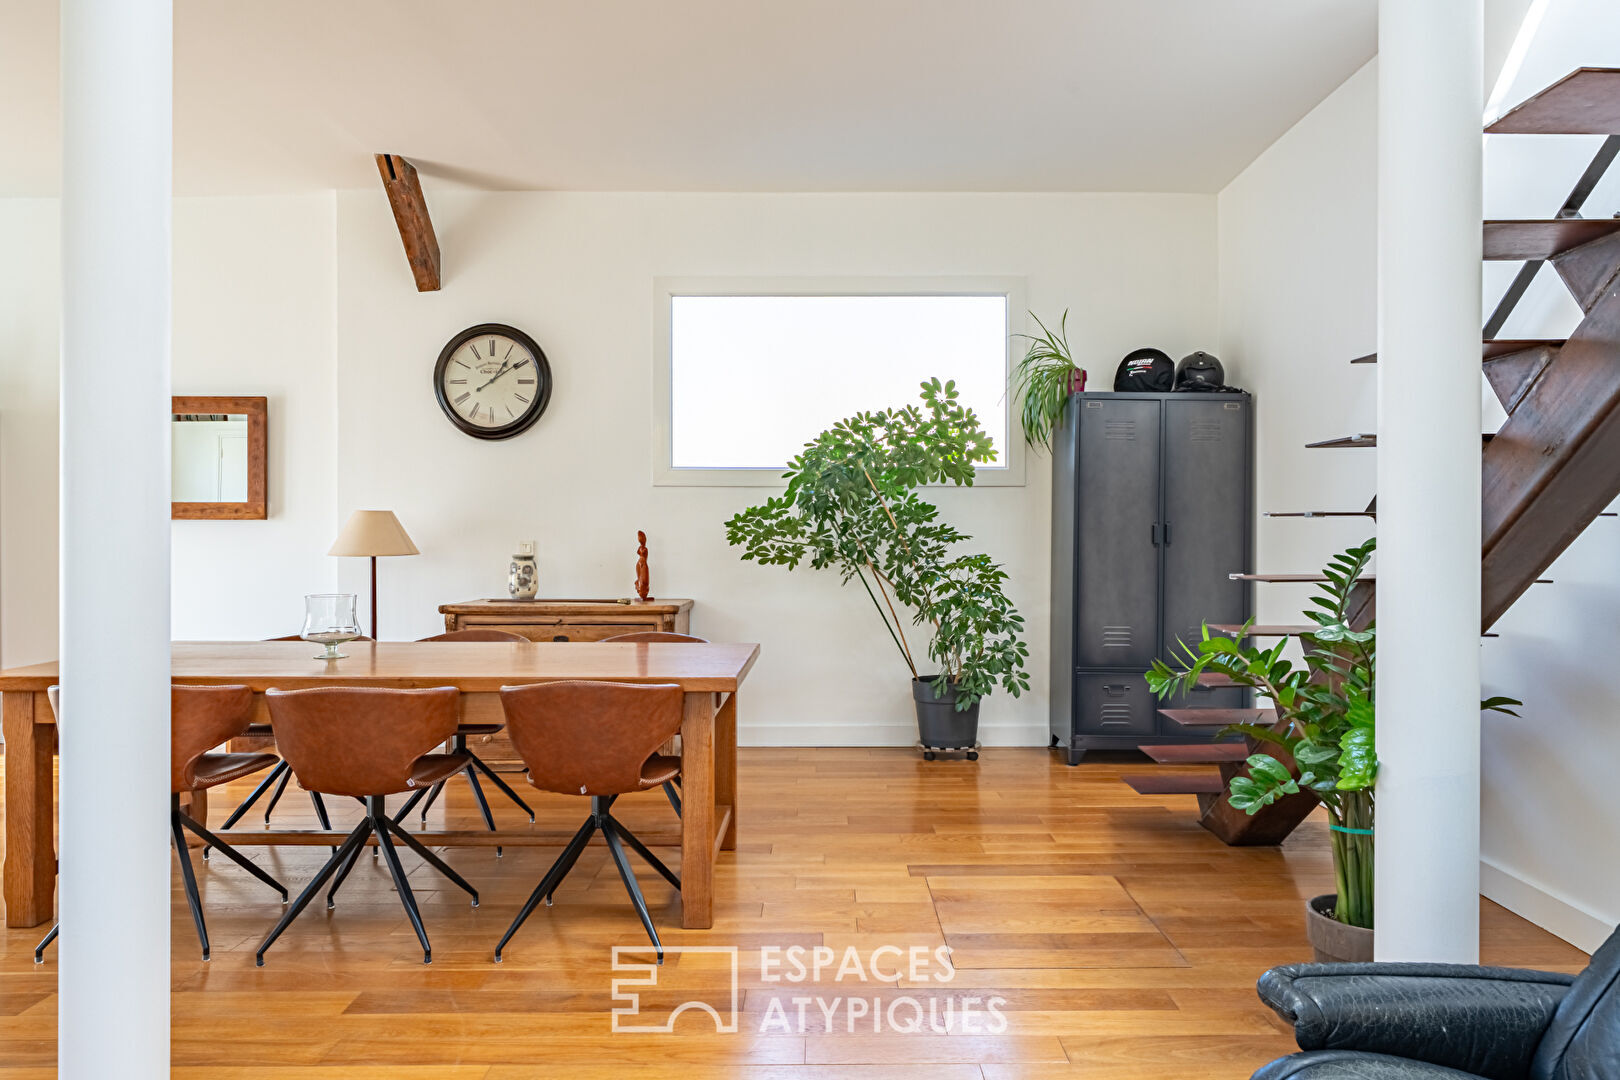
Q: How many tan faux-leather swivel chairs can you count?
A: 6